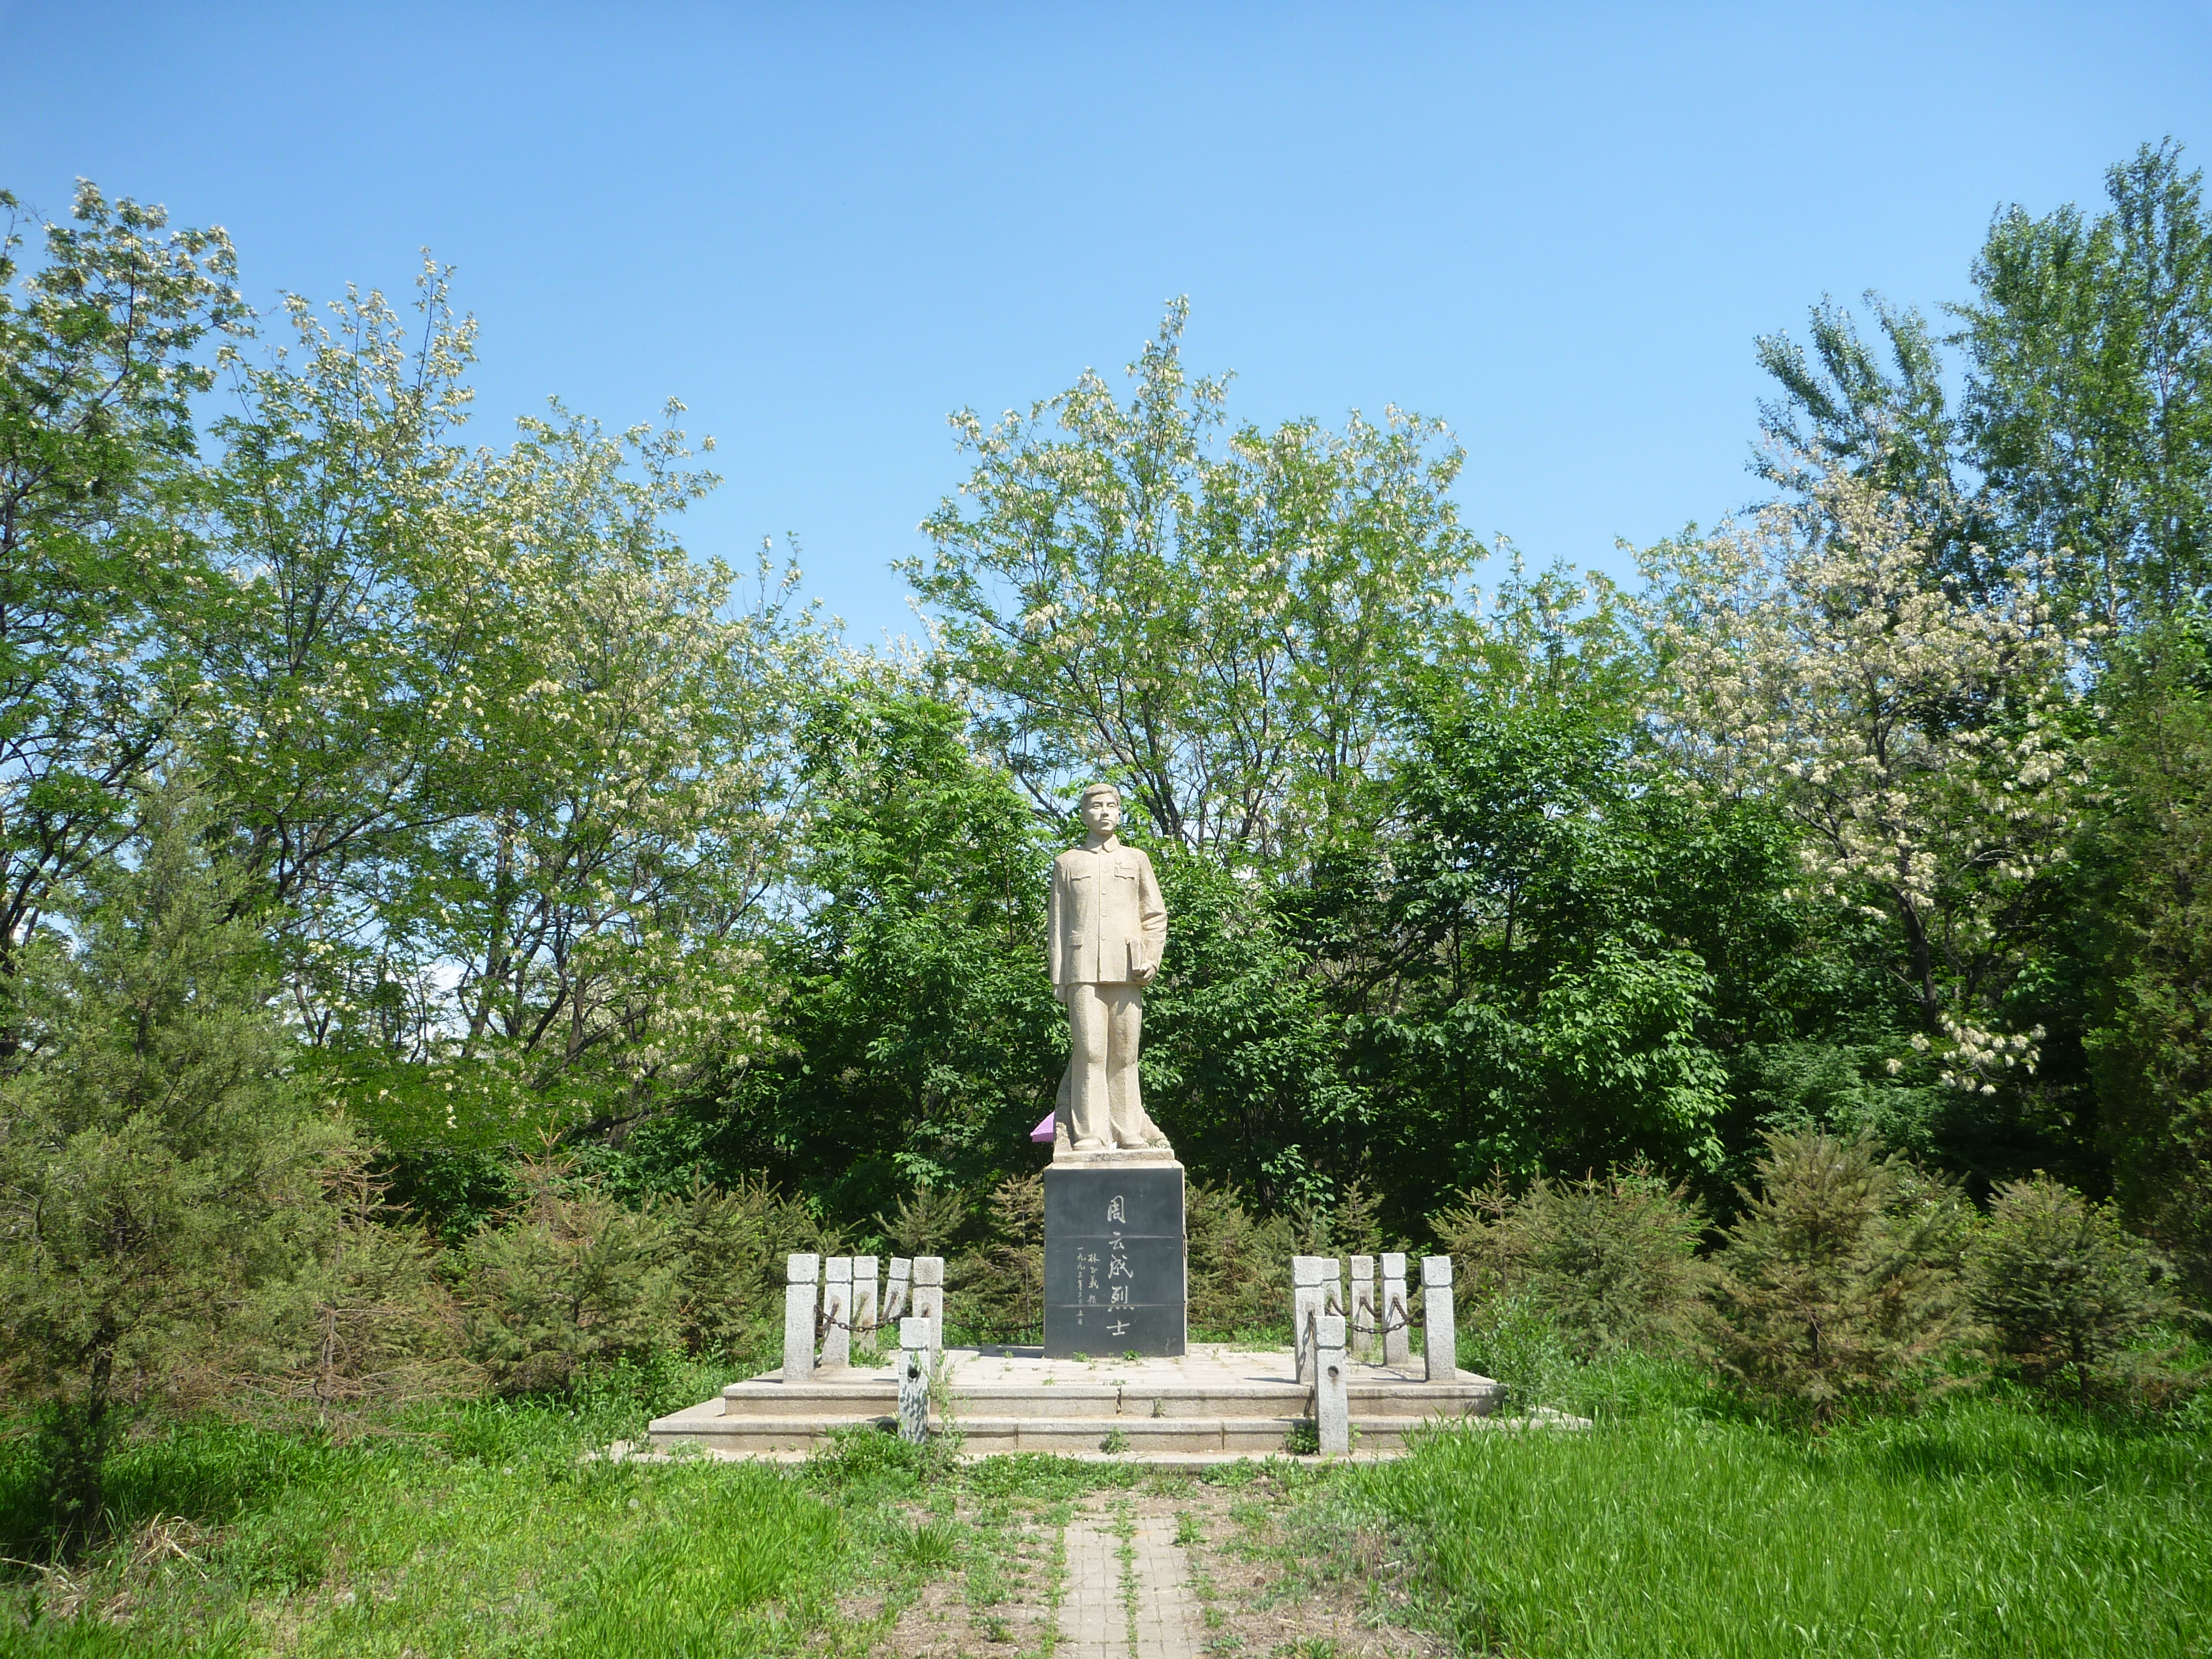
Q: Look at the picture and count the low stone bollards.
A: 12